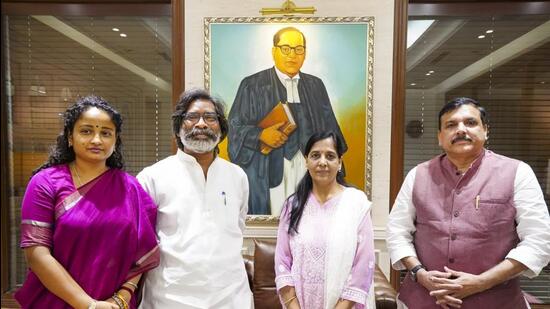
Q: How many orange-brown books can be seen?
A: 1